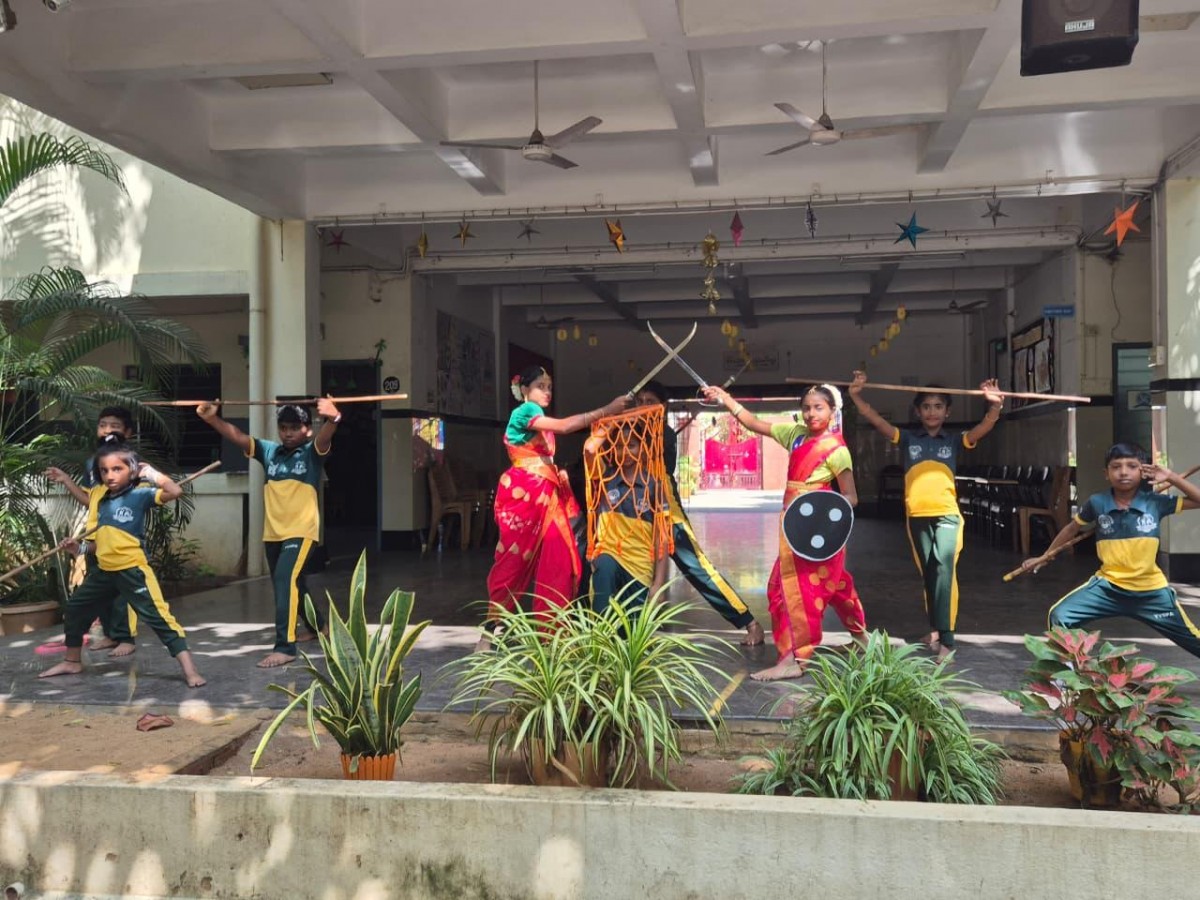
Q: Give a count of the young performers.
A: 9